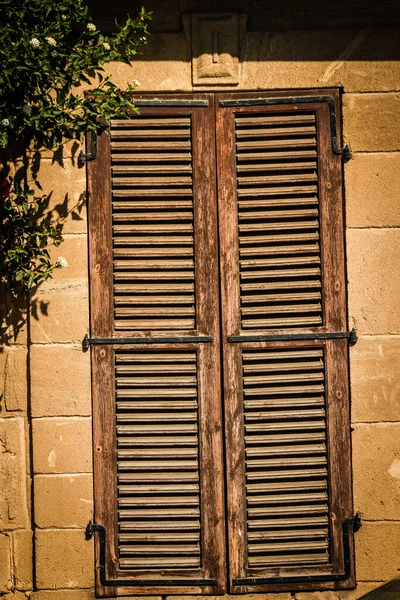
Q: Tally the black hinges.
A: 6